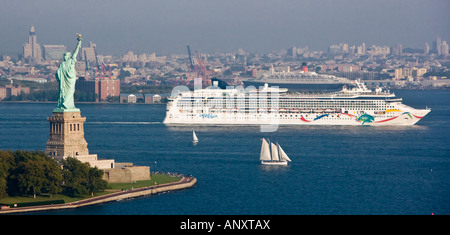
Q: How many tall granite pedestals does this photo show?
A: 1